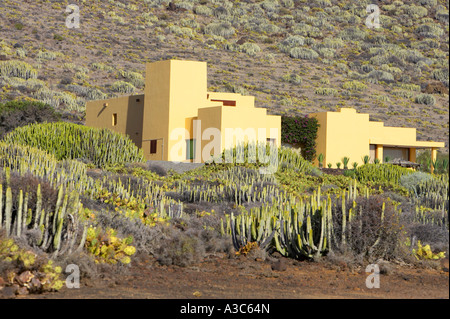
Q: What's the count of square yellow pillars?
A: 3